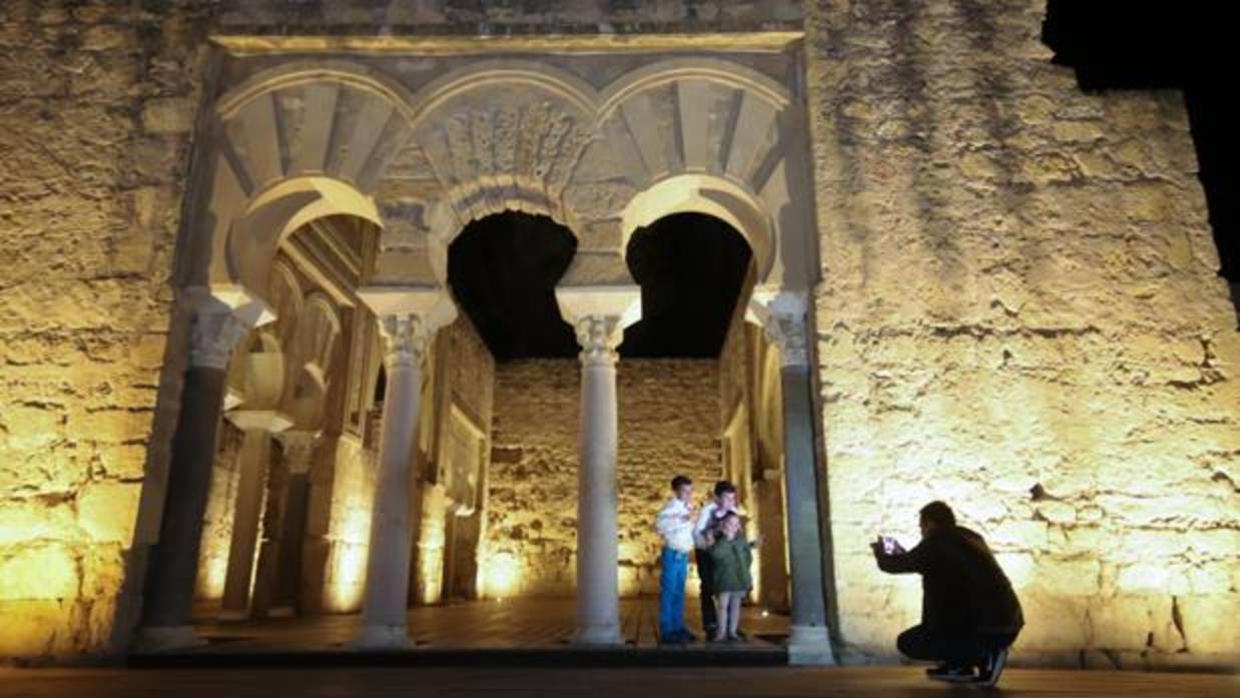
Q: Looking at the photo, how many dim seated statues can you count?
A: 0